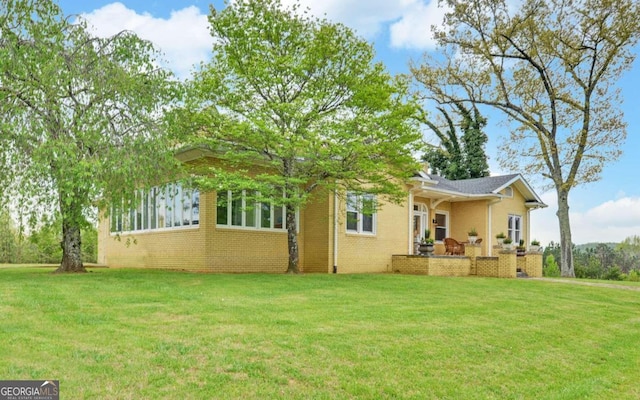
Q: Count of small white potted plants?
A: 4